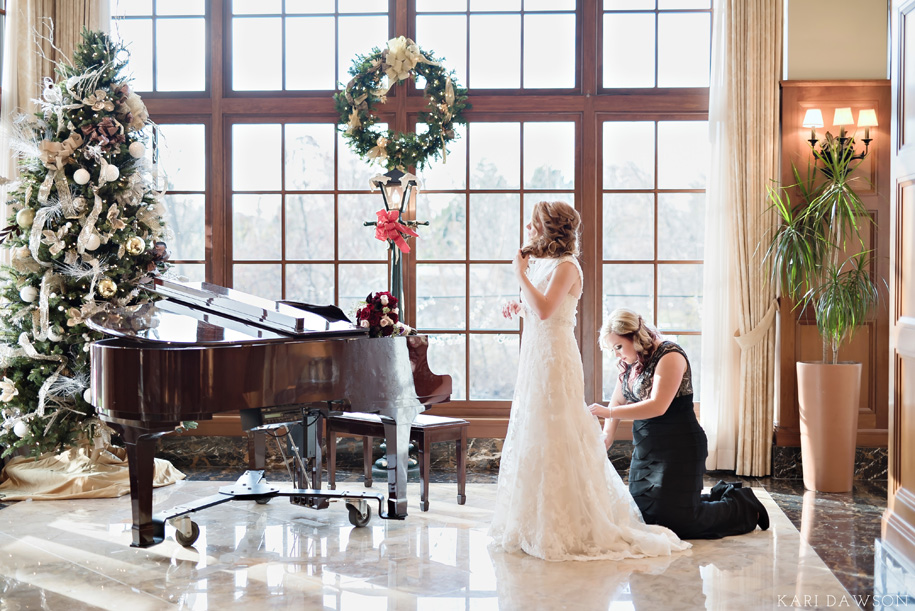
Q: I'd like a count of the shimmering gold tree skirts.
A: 1